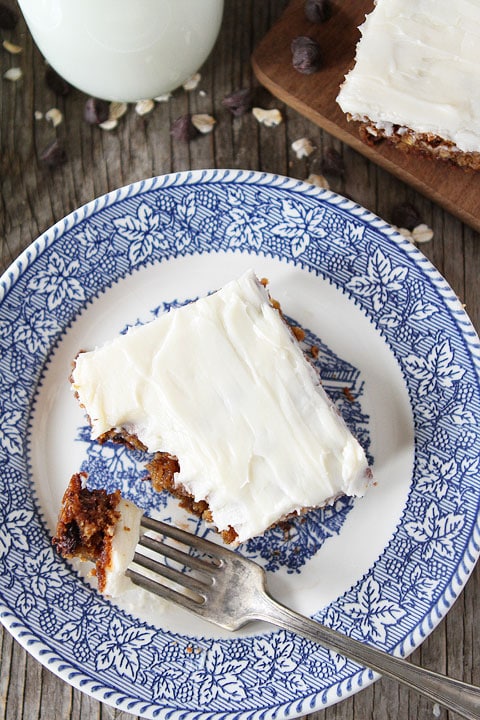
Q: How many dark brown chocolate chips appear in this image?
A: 10